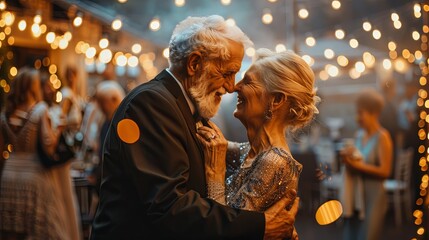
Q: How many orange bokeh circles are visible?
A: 2